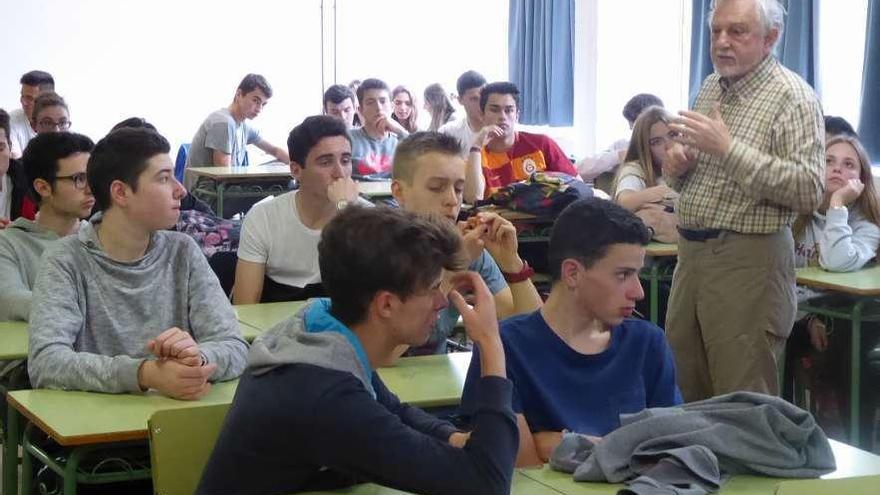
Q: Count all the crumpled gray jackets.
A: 1